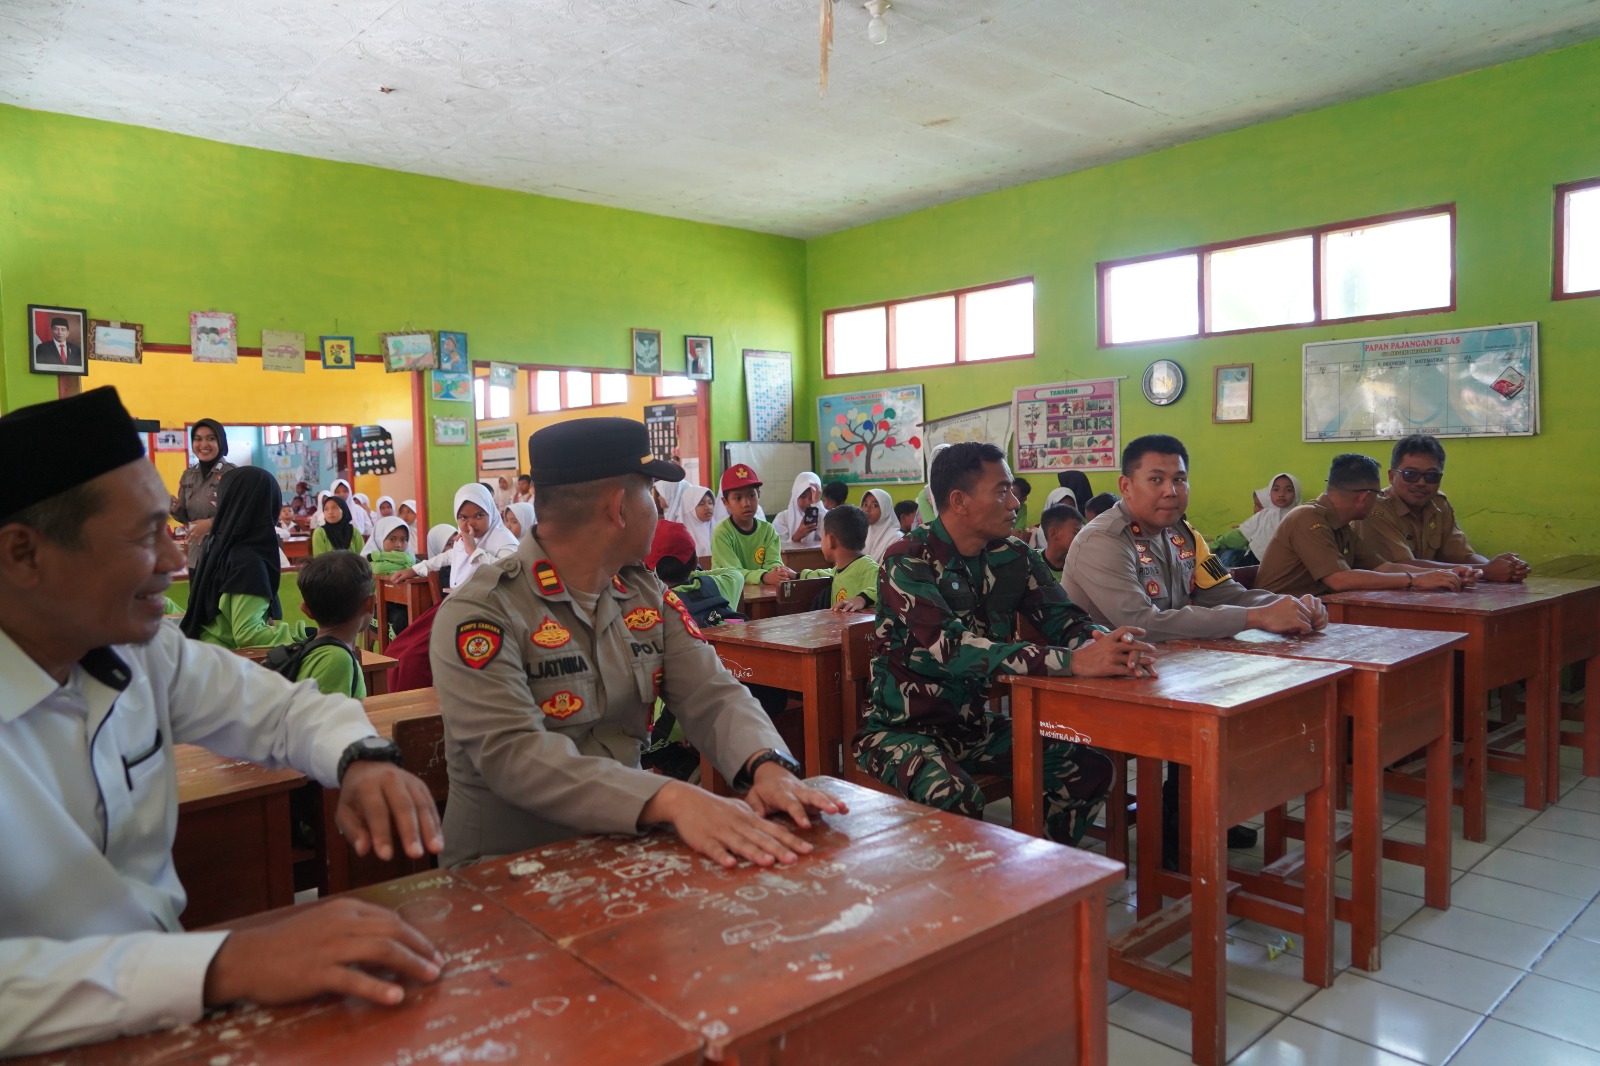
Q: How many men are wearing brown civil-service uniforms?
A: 2